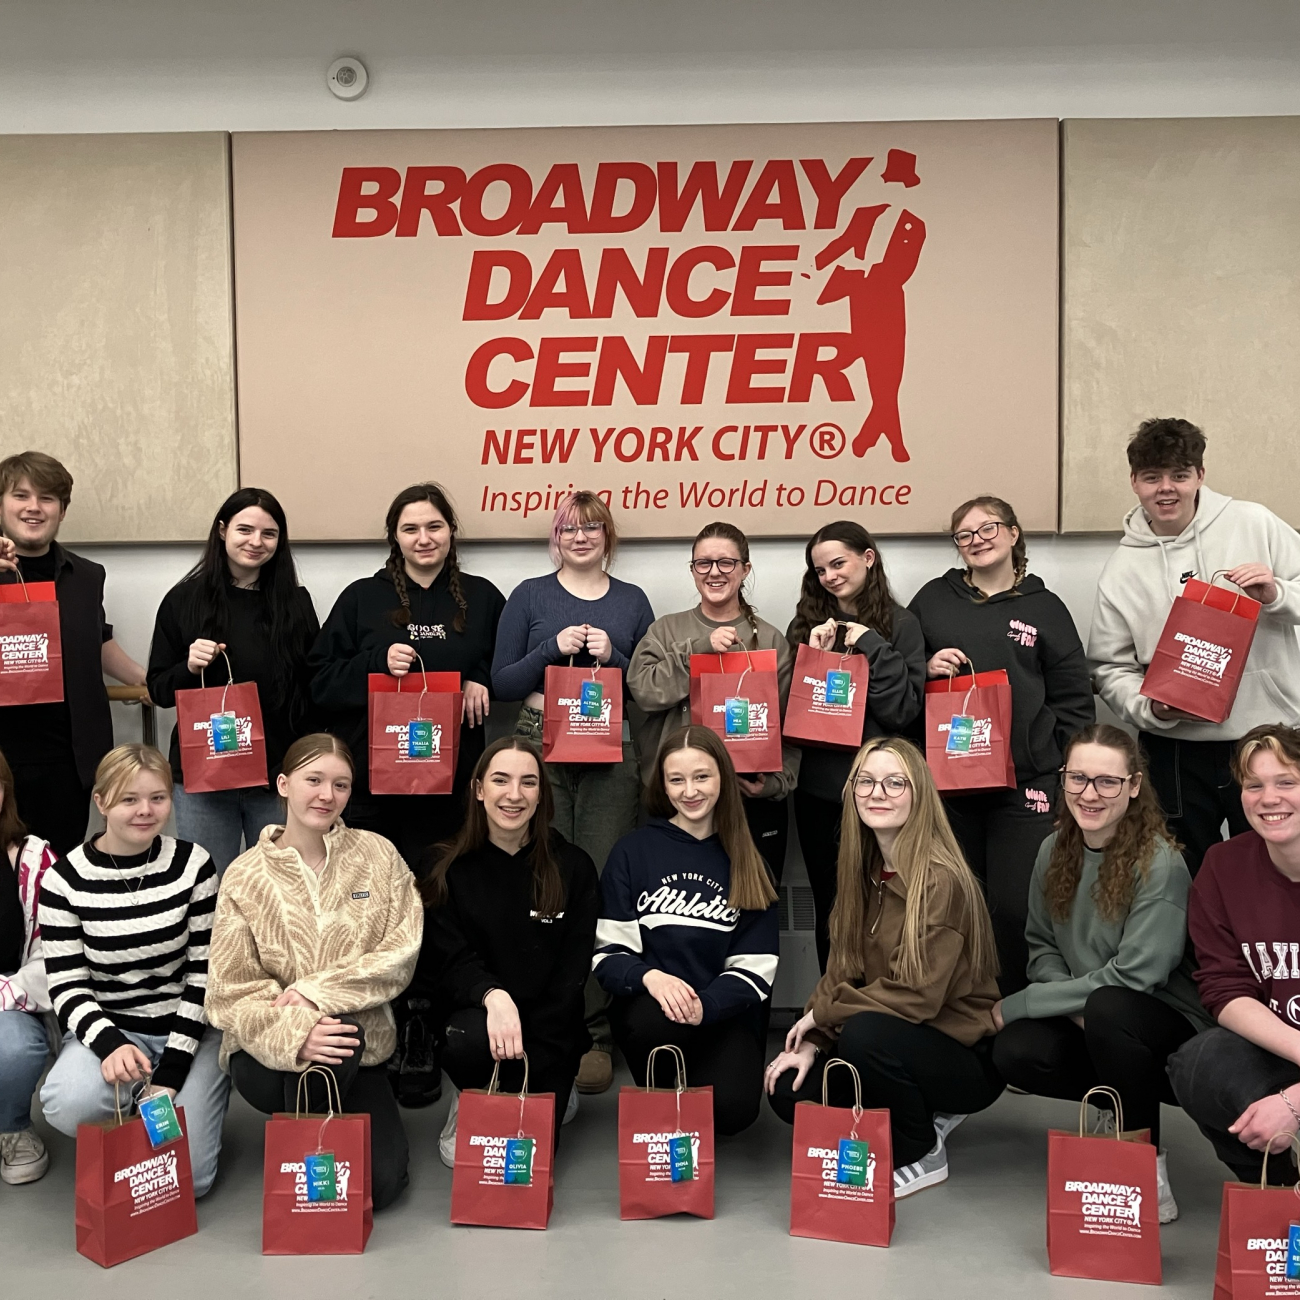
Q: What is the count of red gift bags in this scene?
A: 15